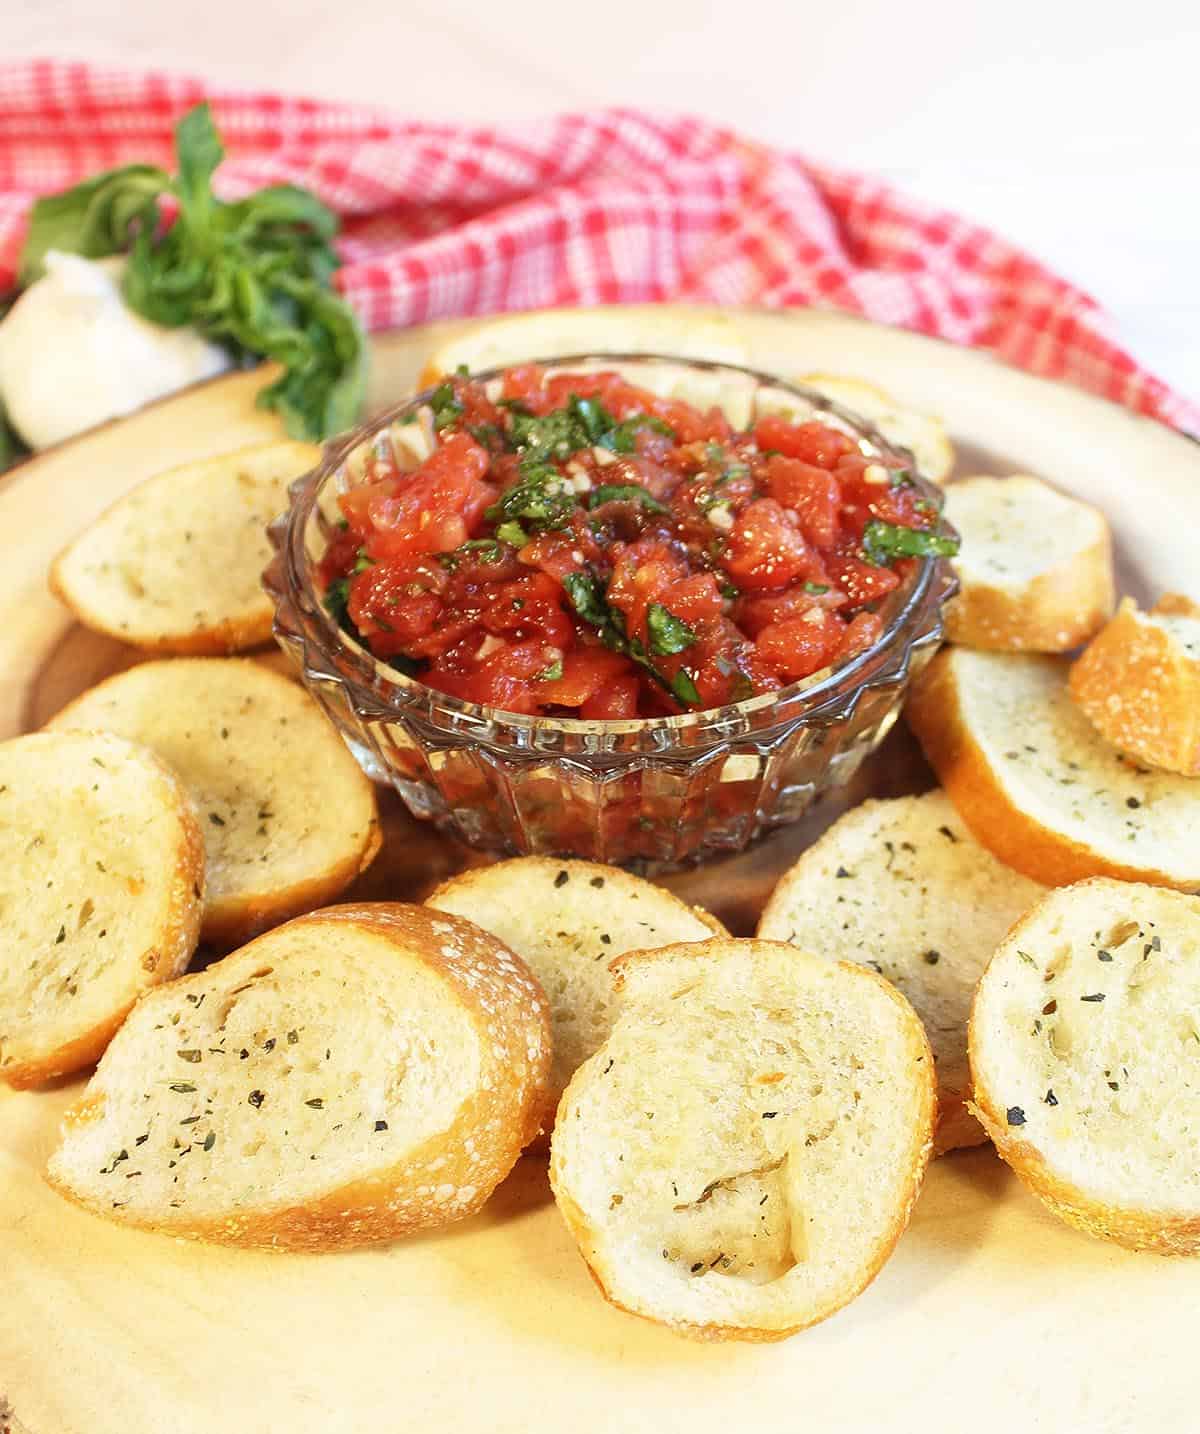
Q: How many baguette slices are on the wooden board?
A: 13